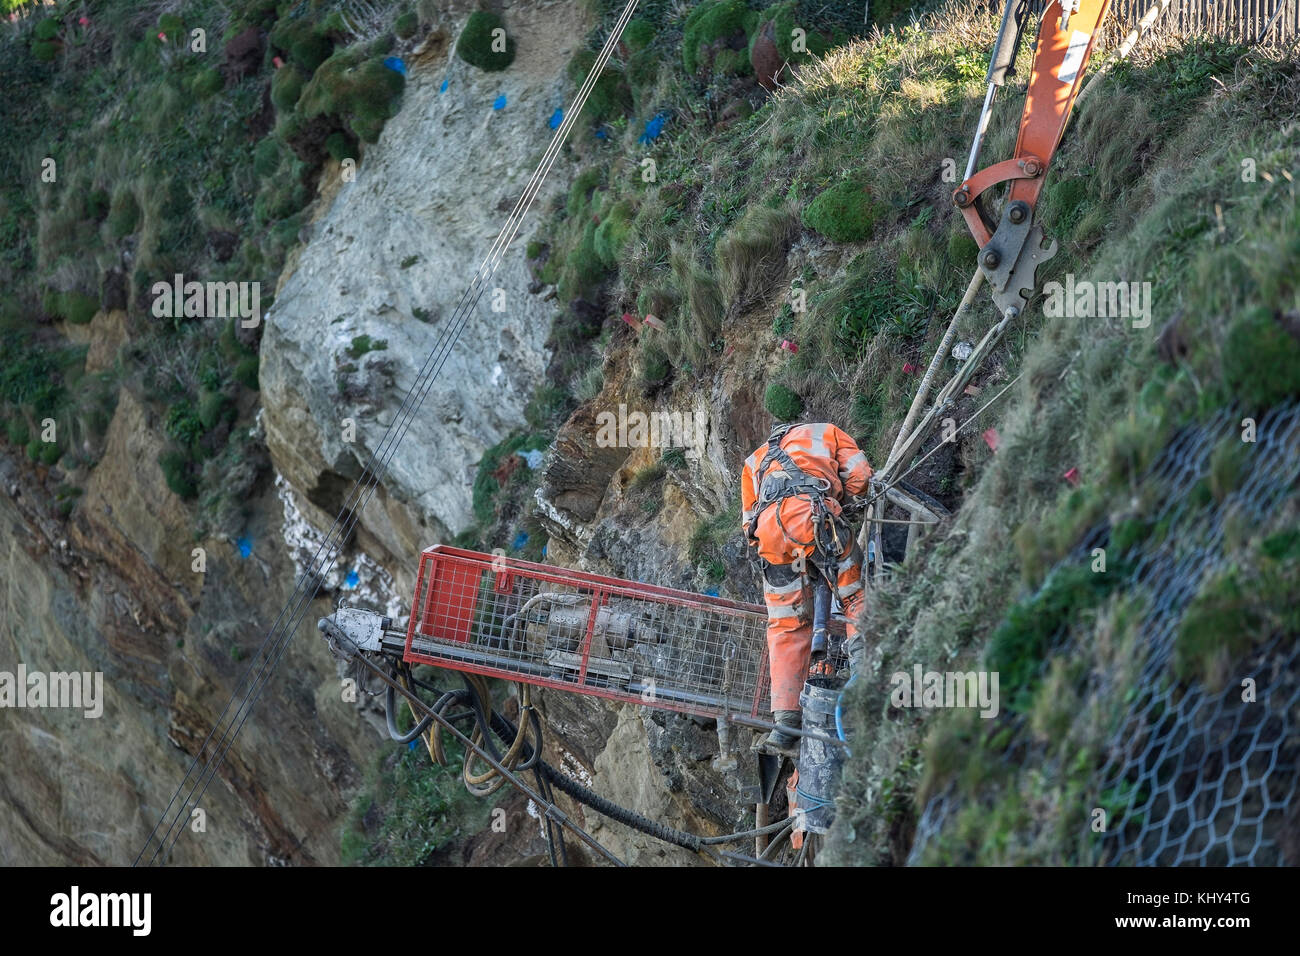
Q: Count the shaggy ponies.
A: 0